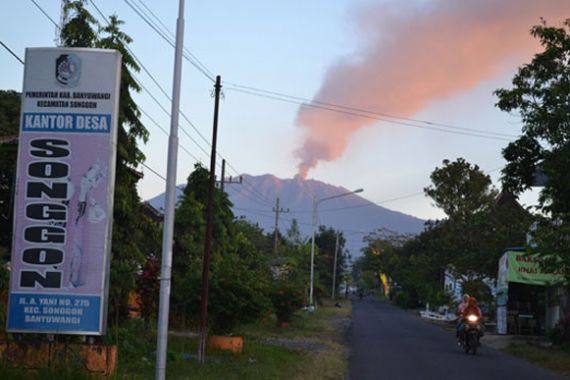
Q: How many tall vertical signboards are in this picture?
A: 1